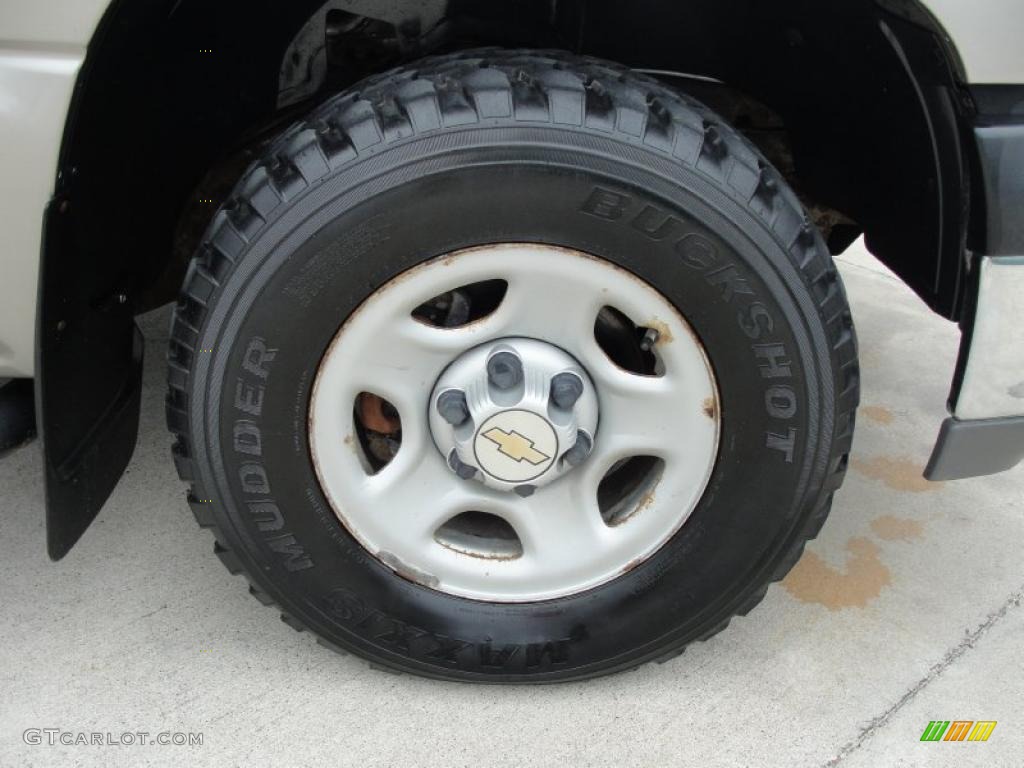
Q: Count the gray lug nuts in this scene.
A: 6